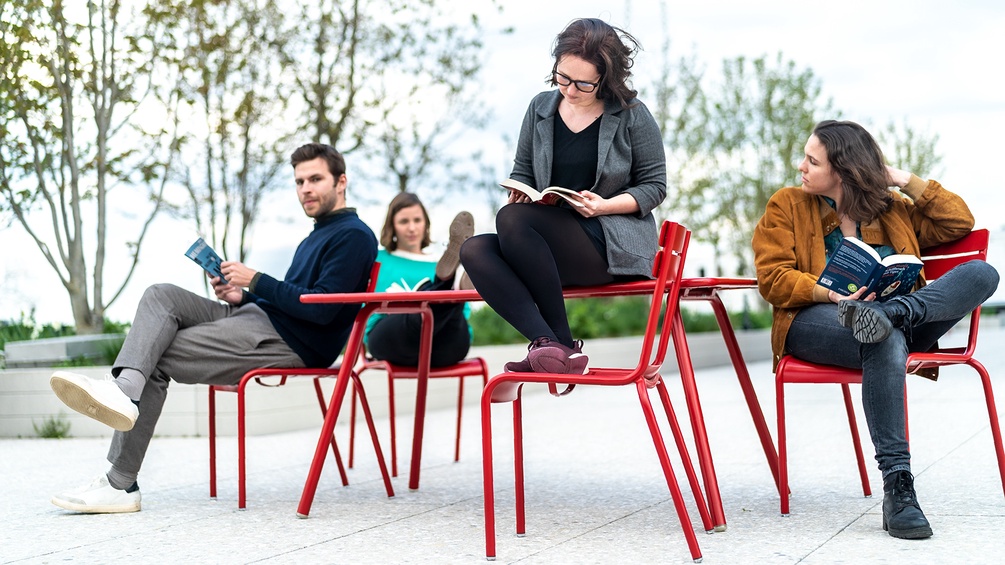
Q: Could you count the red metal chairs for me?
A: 4